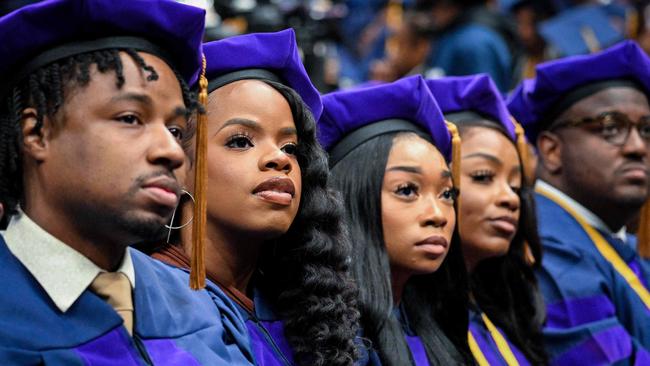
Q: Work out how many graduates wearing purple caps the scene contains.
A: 5